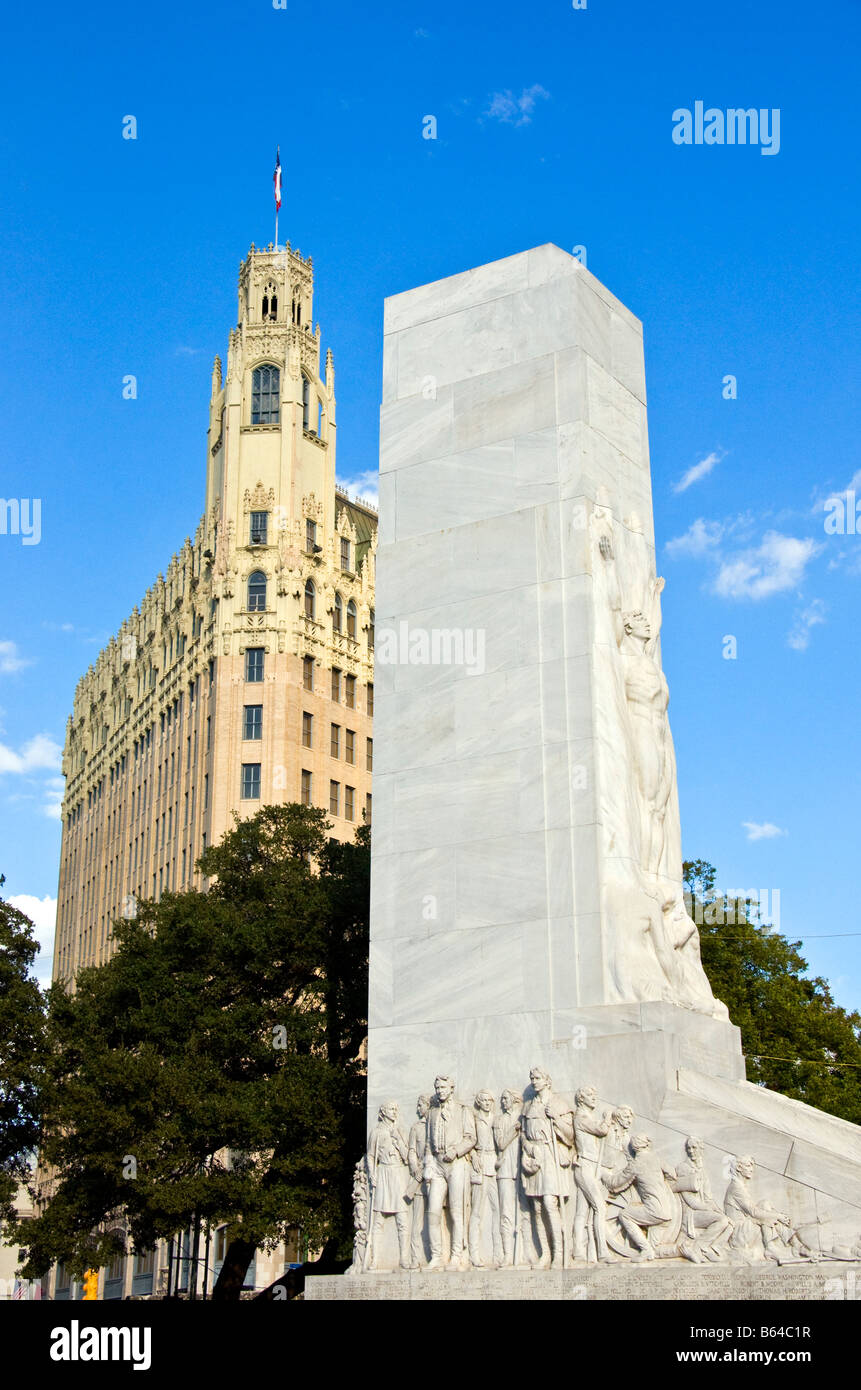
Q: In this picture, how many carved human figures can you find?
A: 12